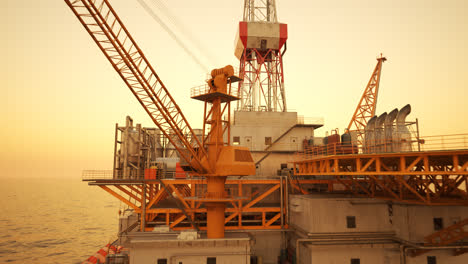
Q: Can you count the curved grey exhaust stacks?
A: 4